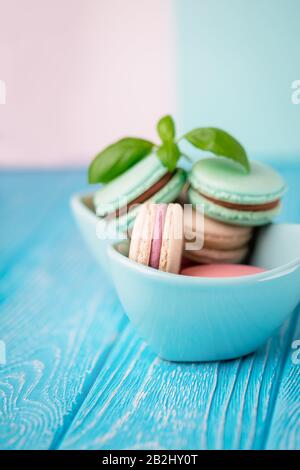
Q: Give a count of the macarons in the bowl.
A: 5